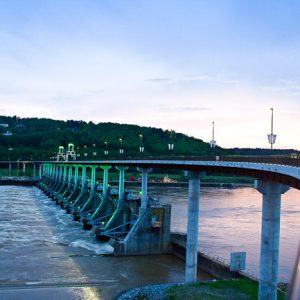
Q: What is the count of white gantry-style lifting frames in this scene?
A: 2